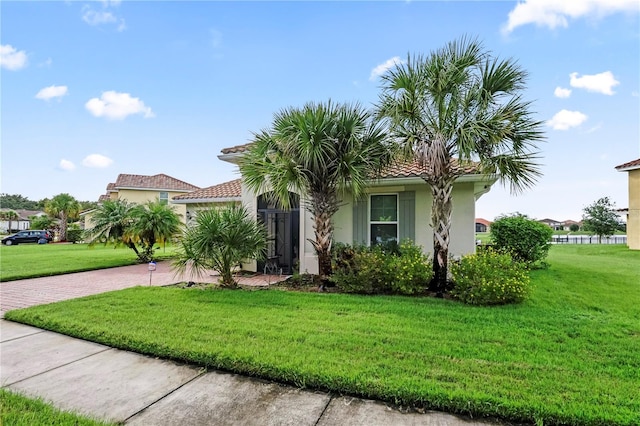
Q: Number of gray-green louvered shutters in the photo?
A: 2